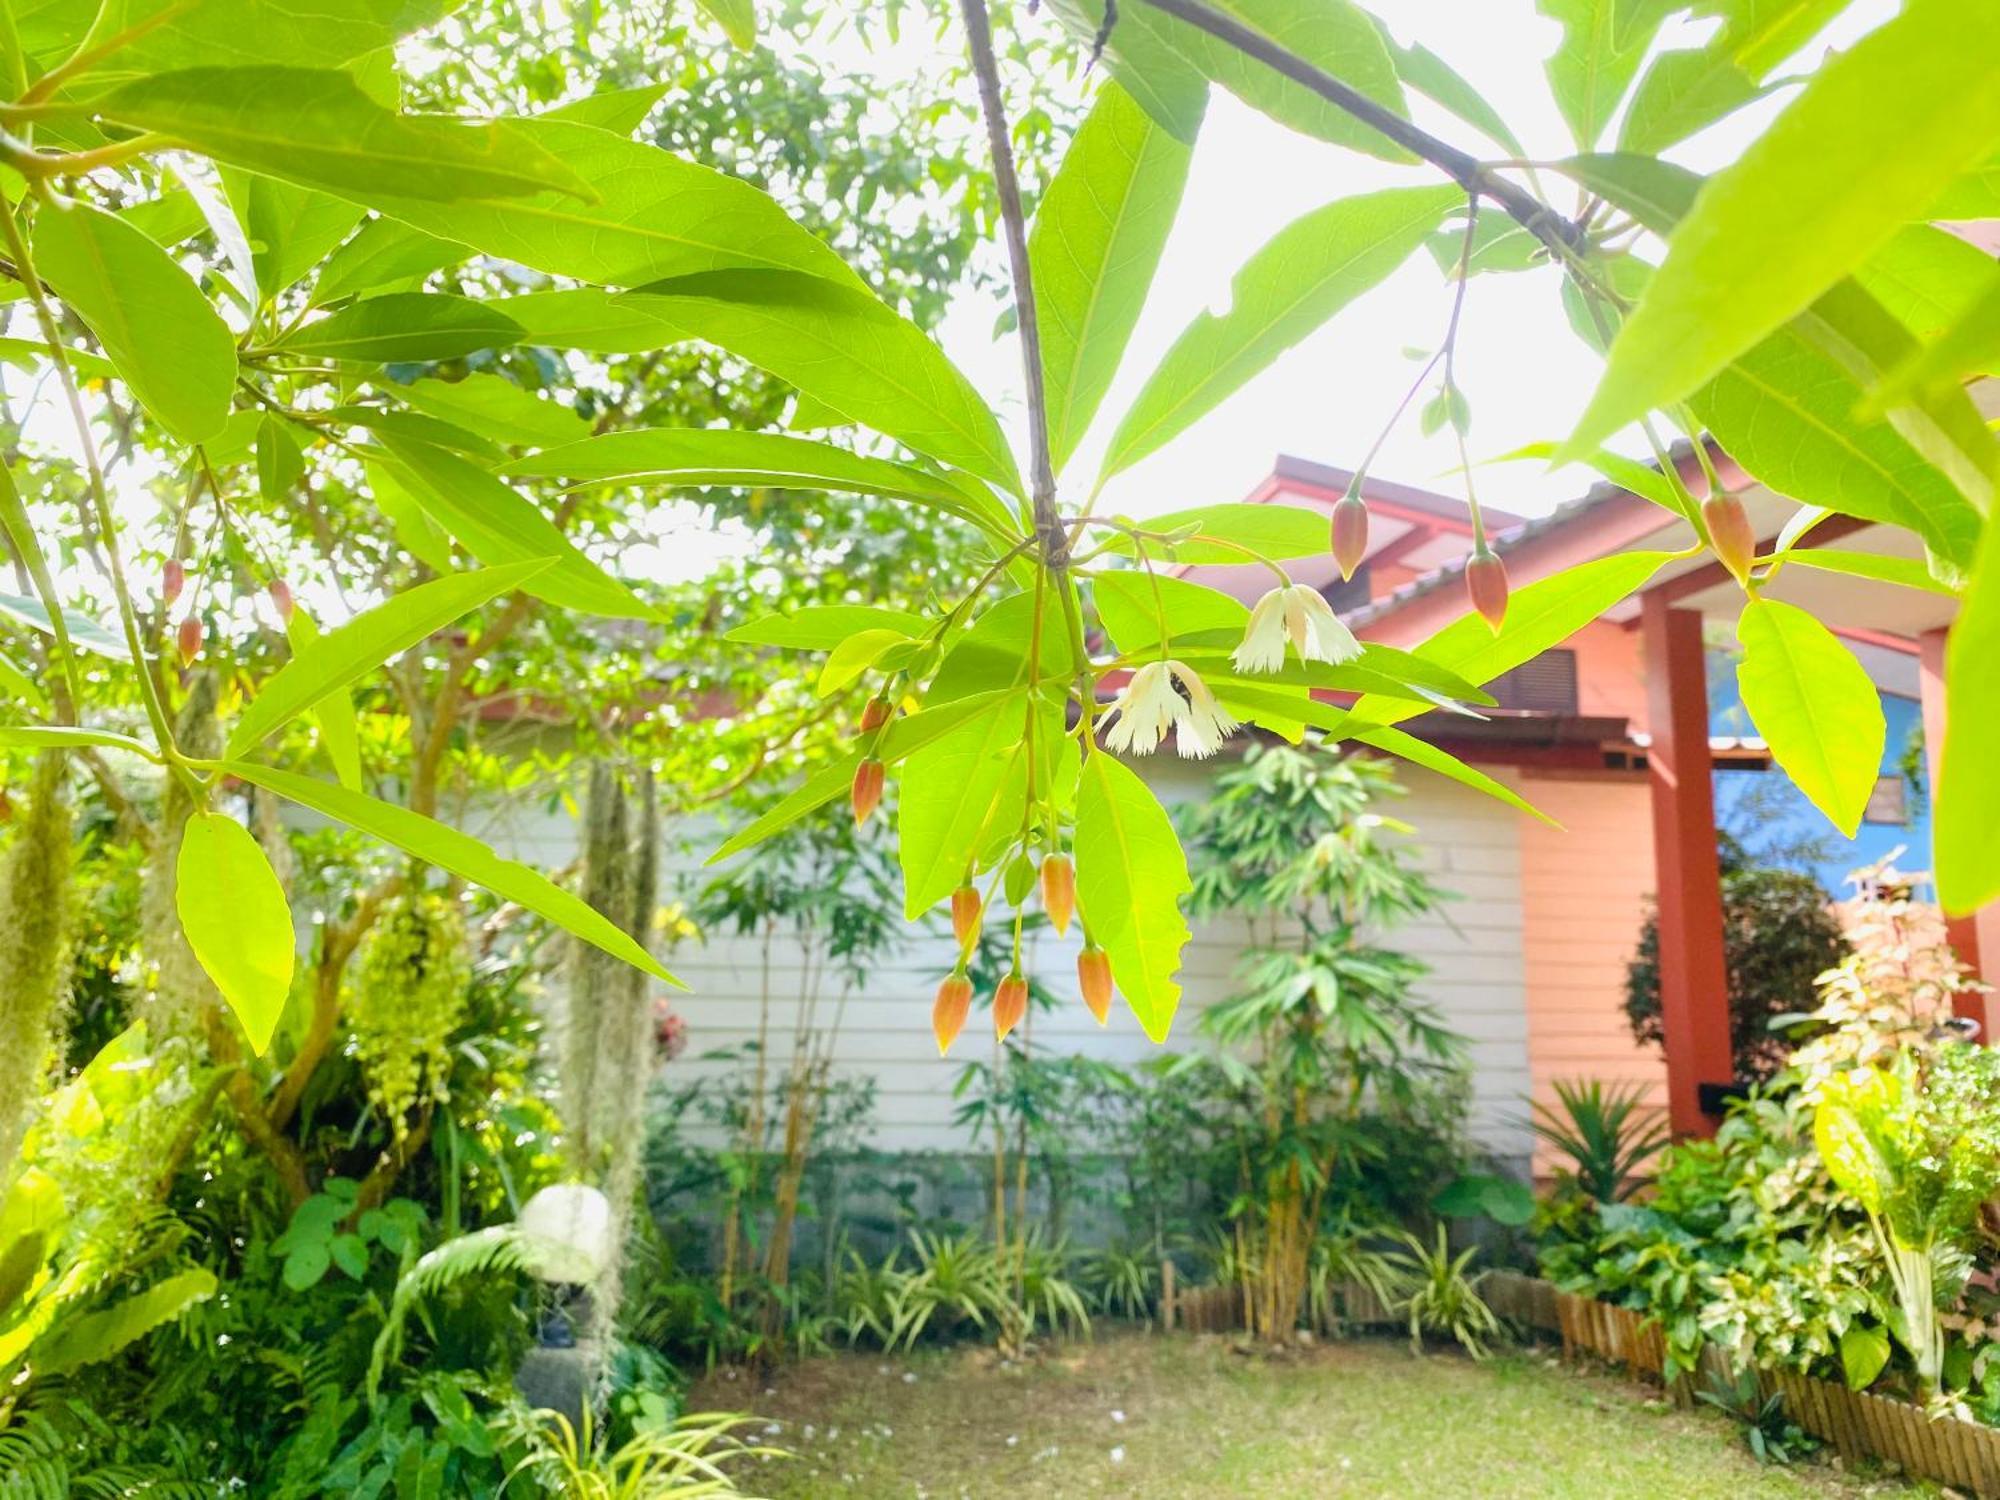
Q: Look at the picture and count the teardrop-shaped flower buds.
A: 13